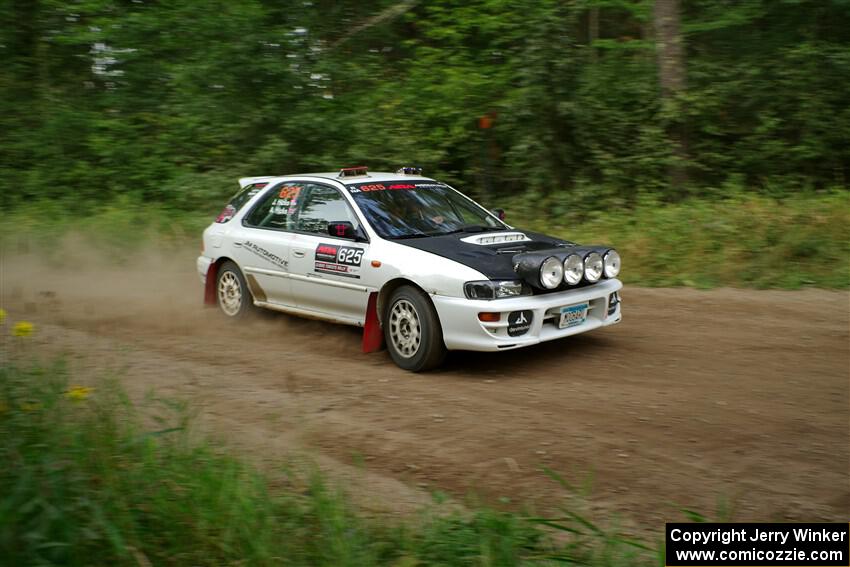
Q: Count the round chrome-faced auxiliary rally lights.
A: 4